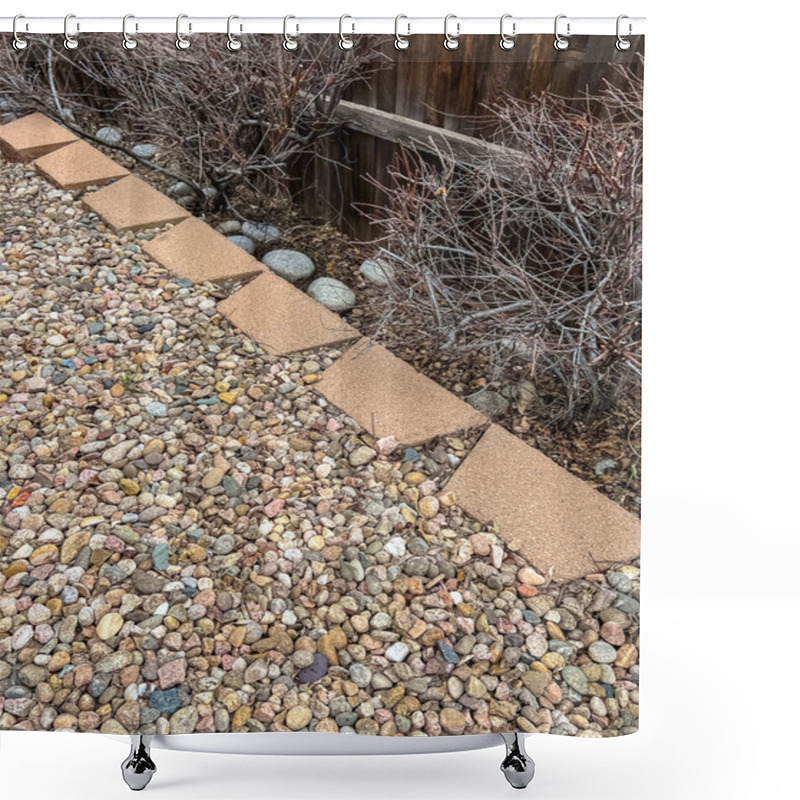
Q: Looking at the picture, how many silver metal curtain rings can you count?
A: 12